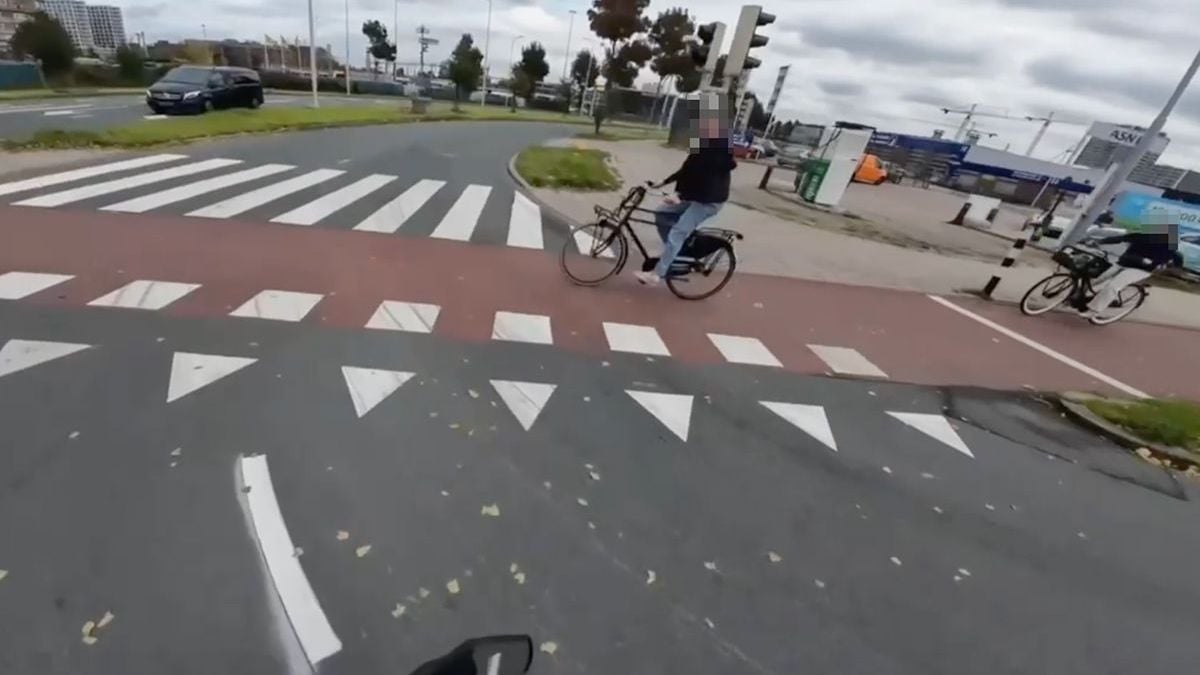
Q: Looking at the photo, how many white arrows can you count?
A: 7